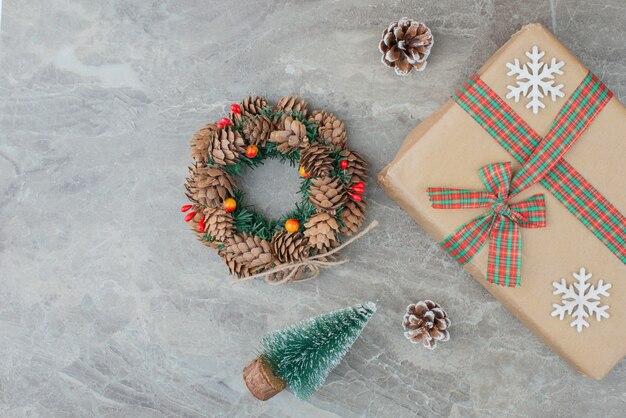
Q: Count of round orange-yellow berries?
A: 4